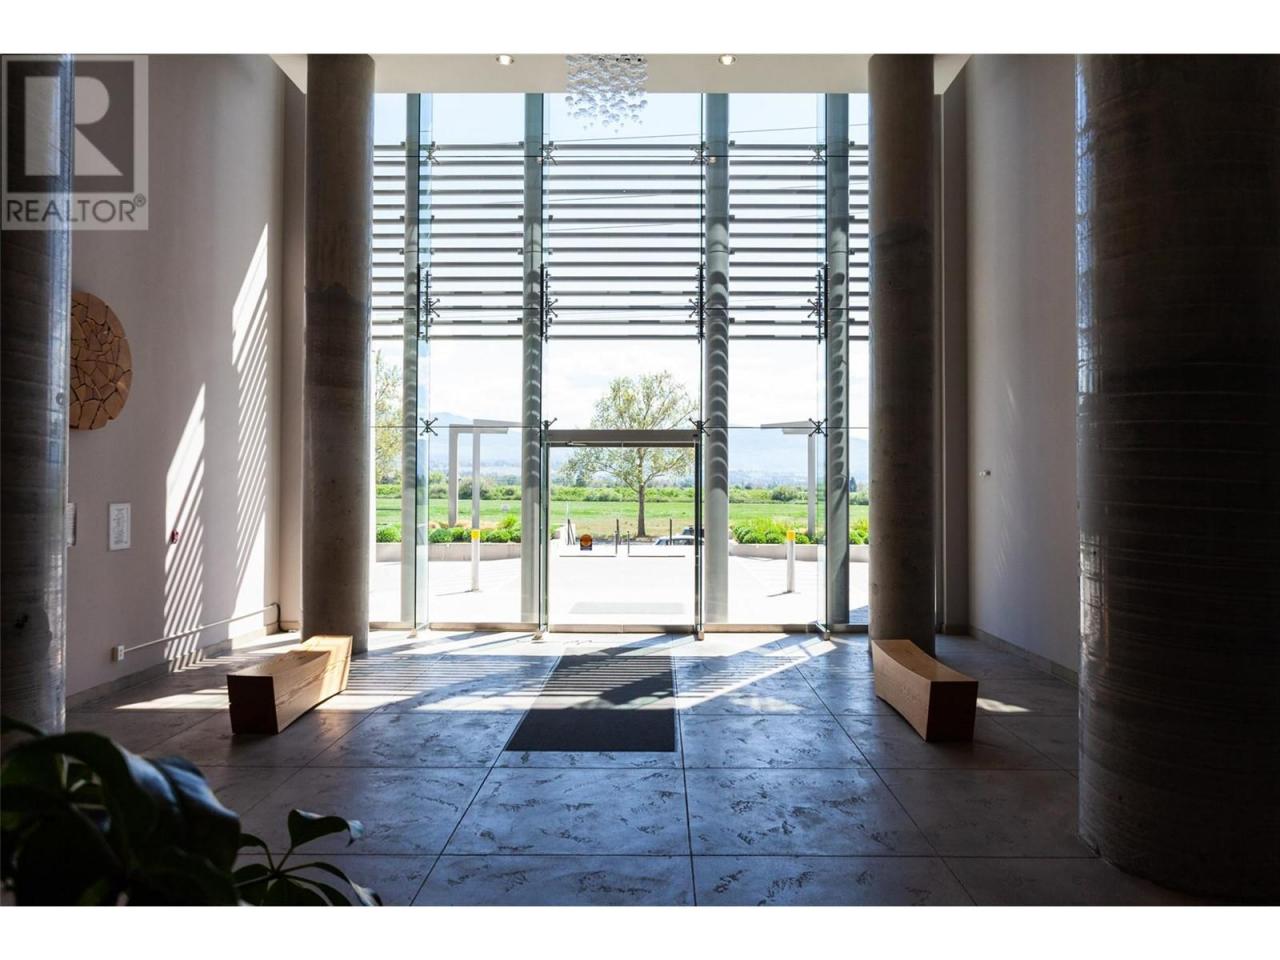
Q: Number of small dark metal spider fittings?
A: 12